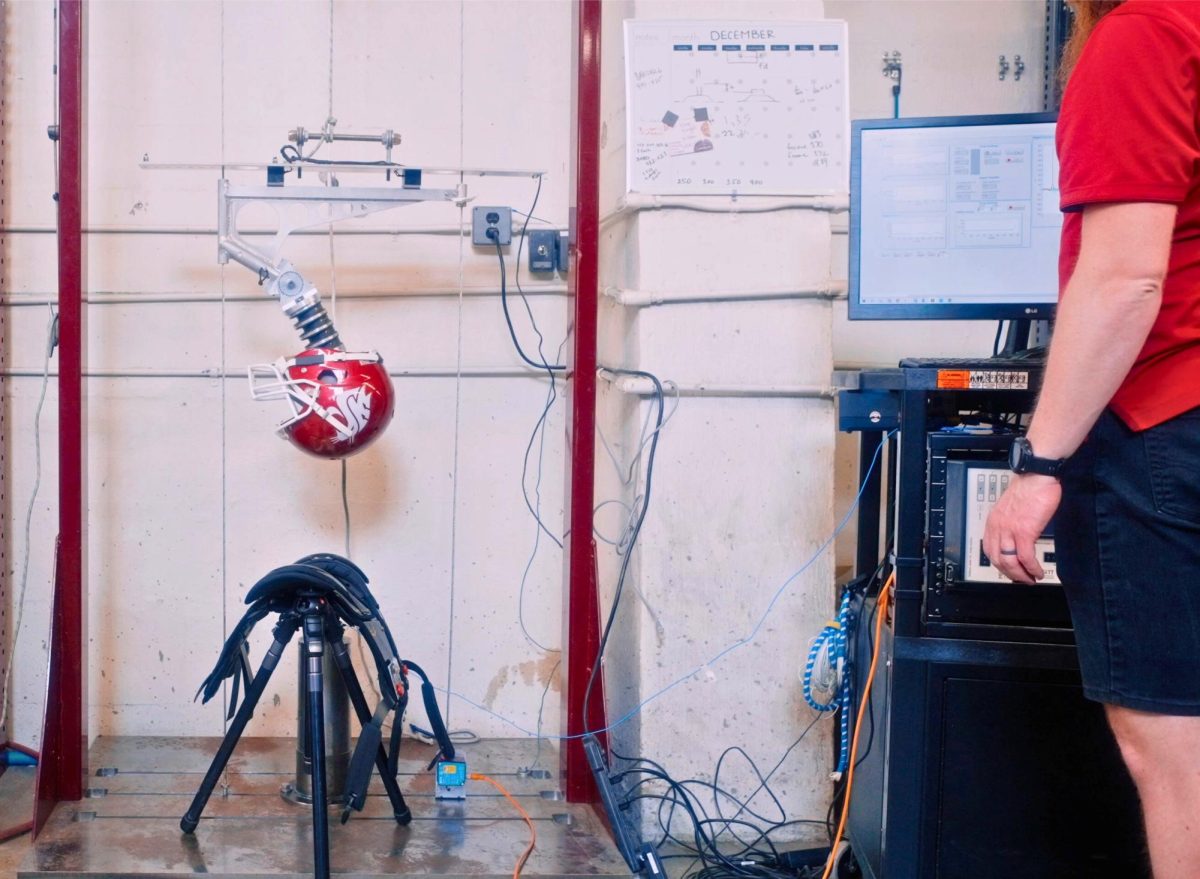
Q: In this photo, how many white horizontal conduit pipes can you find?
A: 3